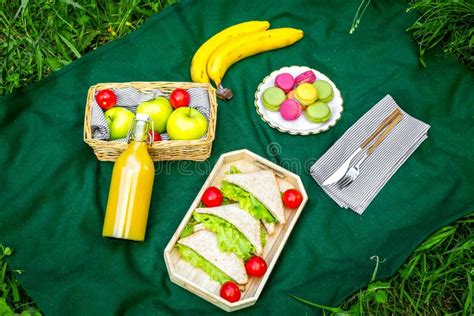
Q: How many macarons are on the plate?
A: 8